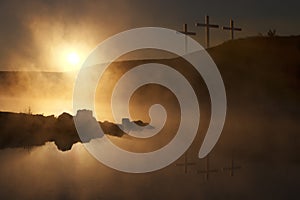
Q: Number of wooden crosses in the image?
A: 3